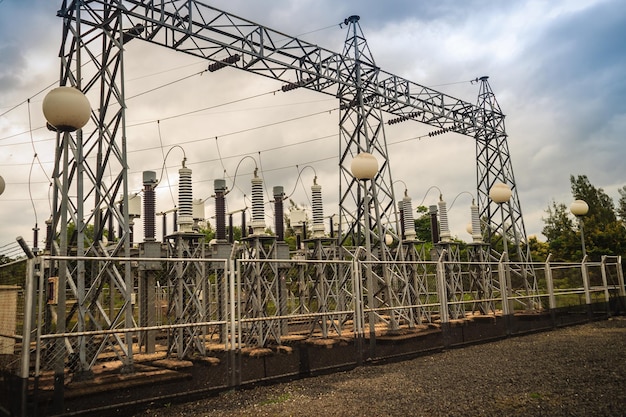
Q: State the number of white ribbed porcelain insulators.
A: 6